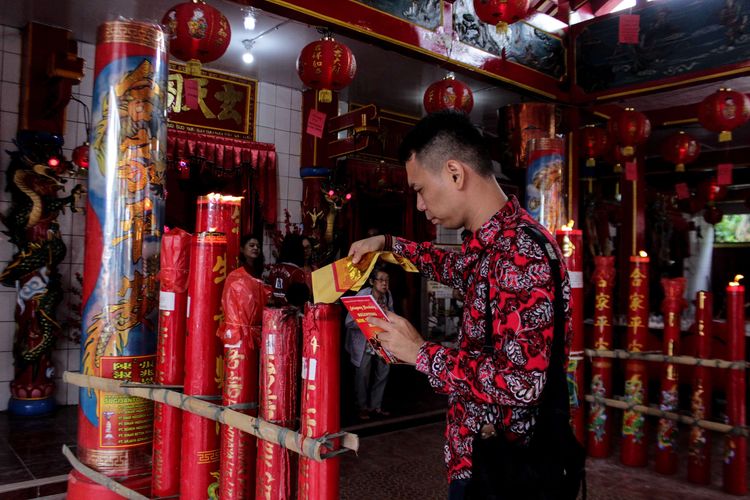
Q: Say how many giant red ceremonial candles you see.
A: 14